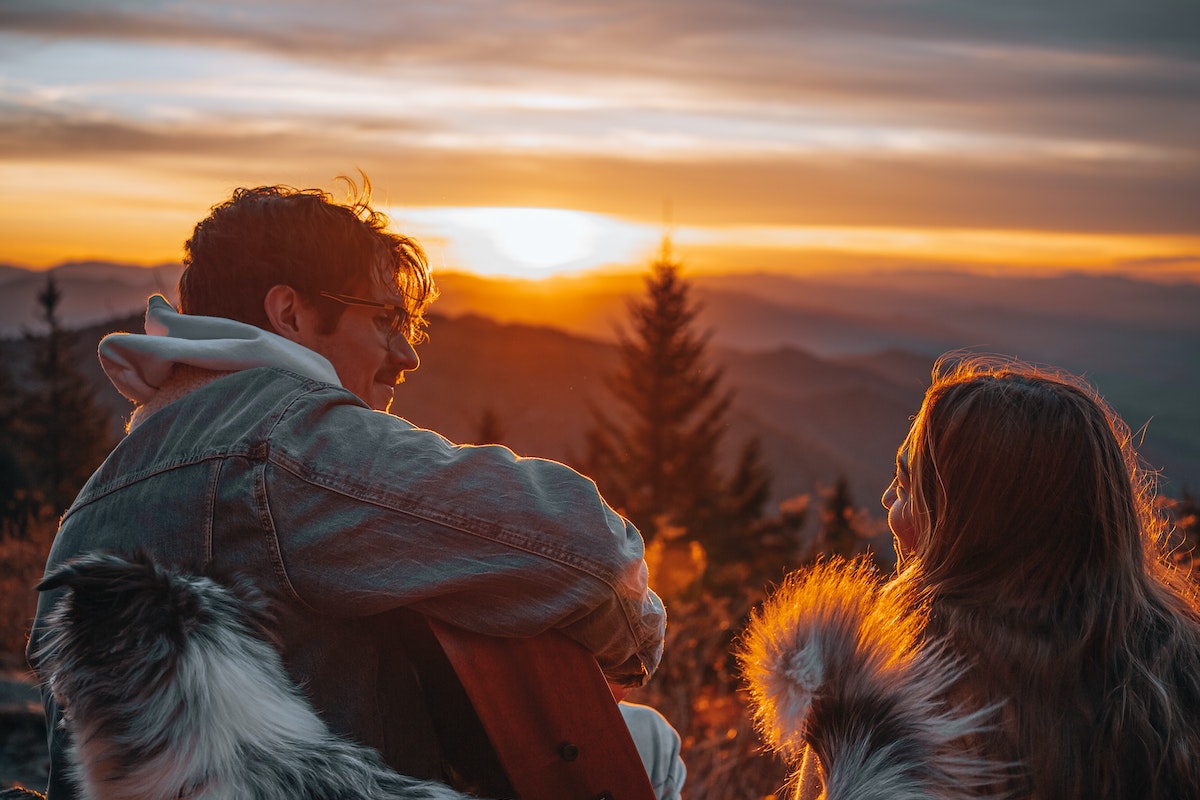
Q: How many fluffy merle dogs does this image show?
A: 1